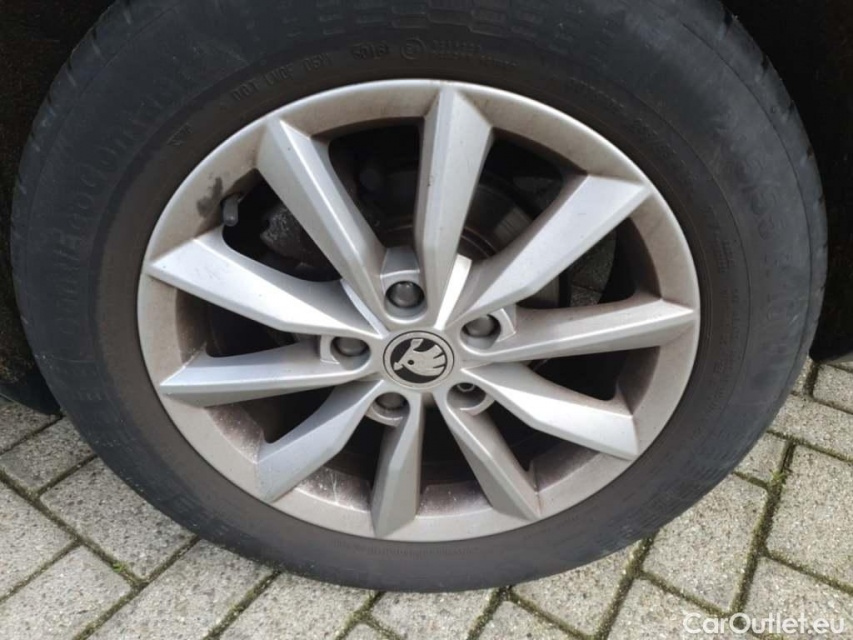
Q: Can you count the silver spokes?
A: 10